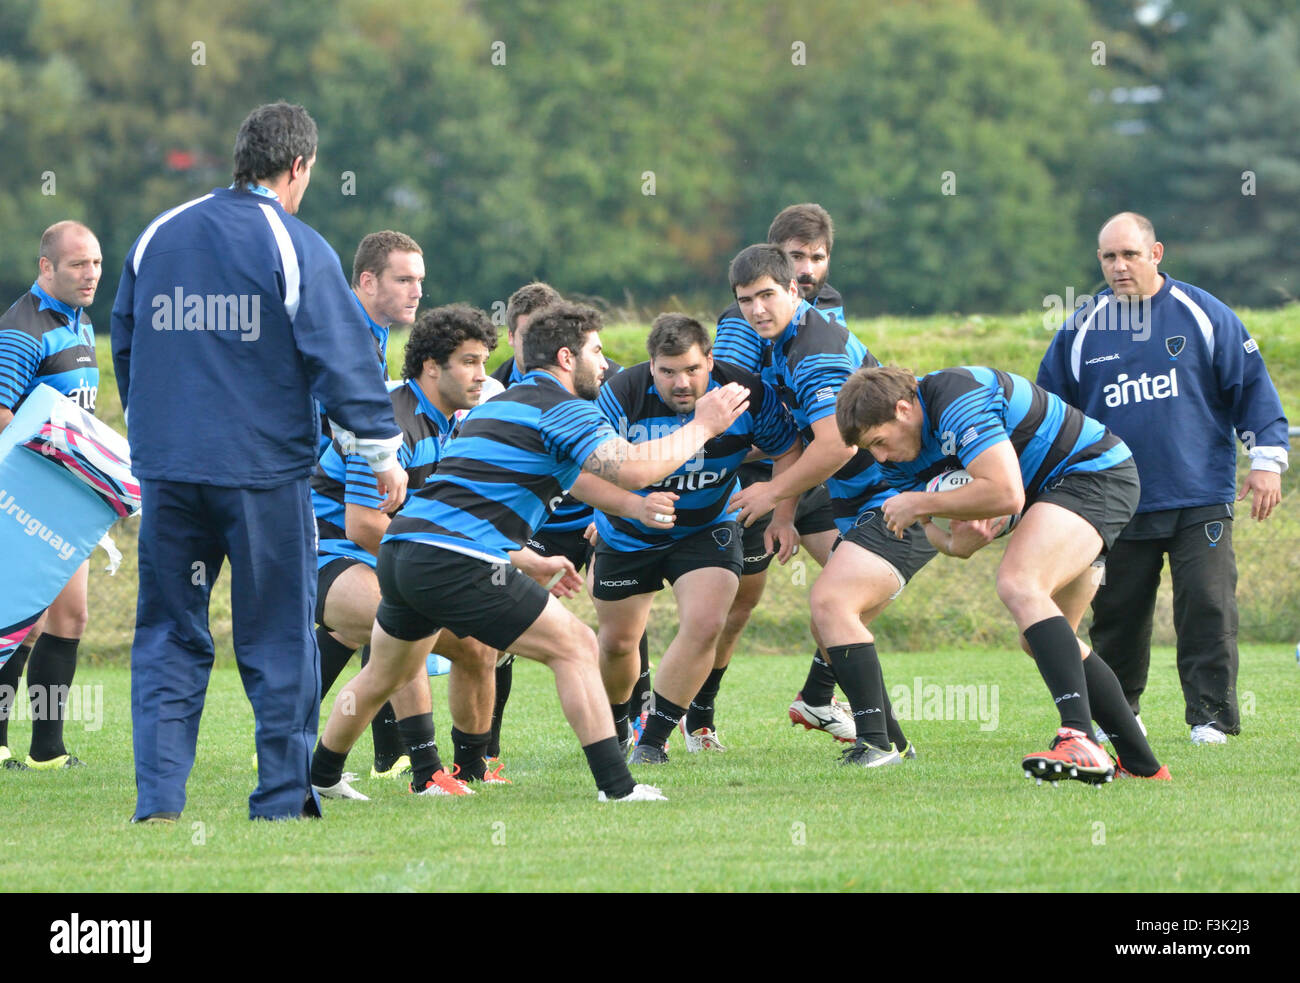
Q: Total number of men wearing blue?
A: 11